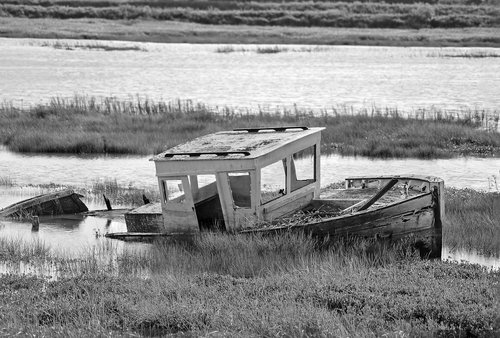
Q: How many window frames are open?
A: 4